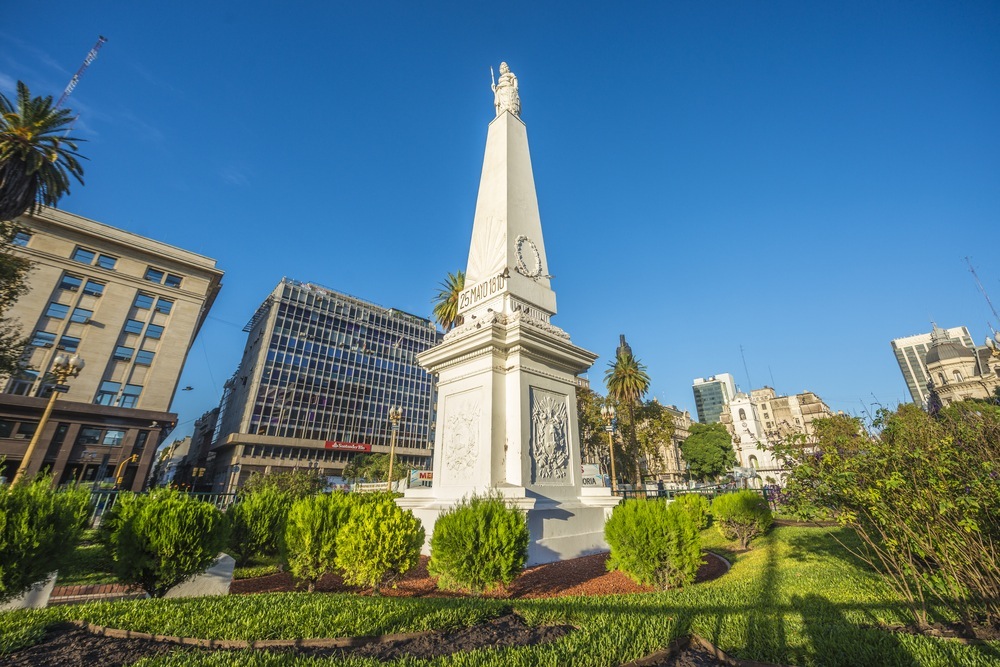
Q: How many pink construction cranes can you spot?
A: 0